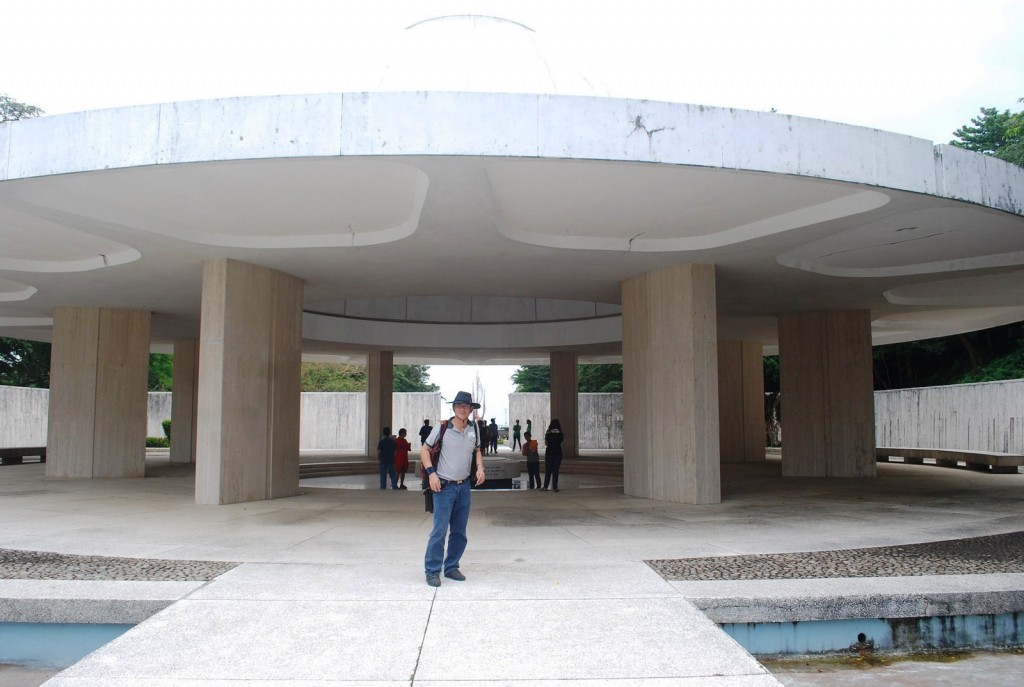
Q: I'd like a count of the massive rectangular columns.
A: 8